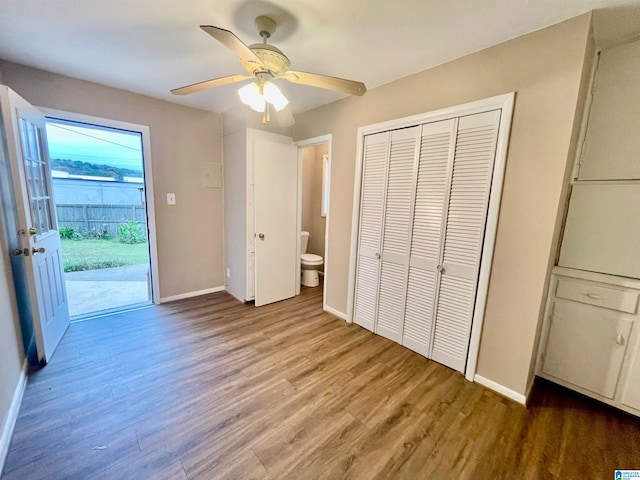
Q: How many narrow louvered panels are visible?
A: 4